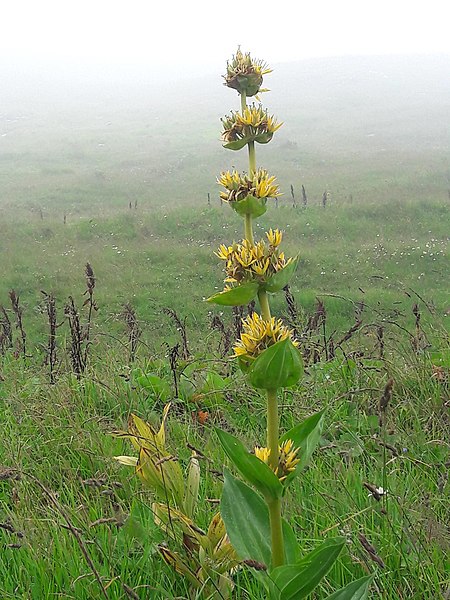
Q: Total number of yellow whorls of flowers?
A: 6